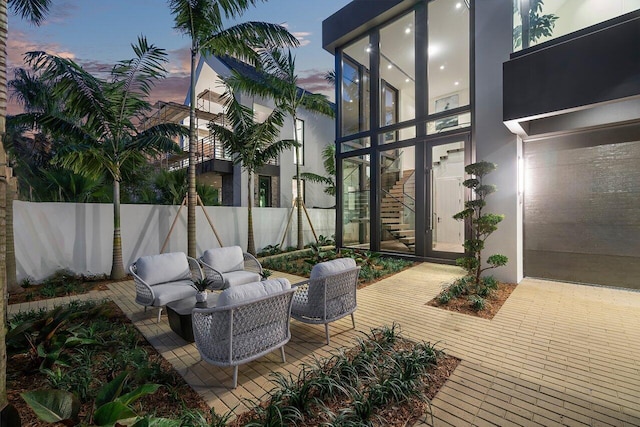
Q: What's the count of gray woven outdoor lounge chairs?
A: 4